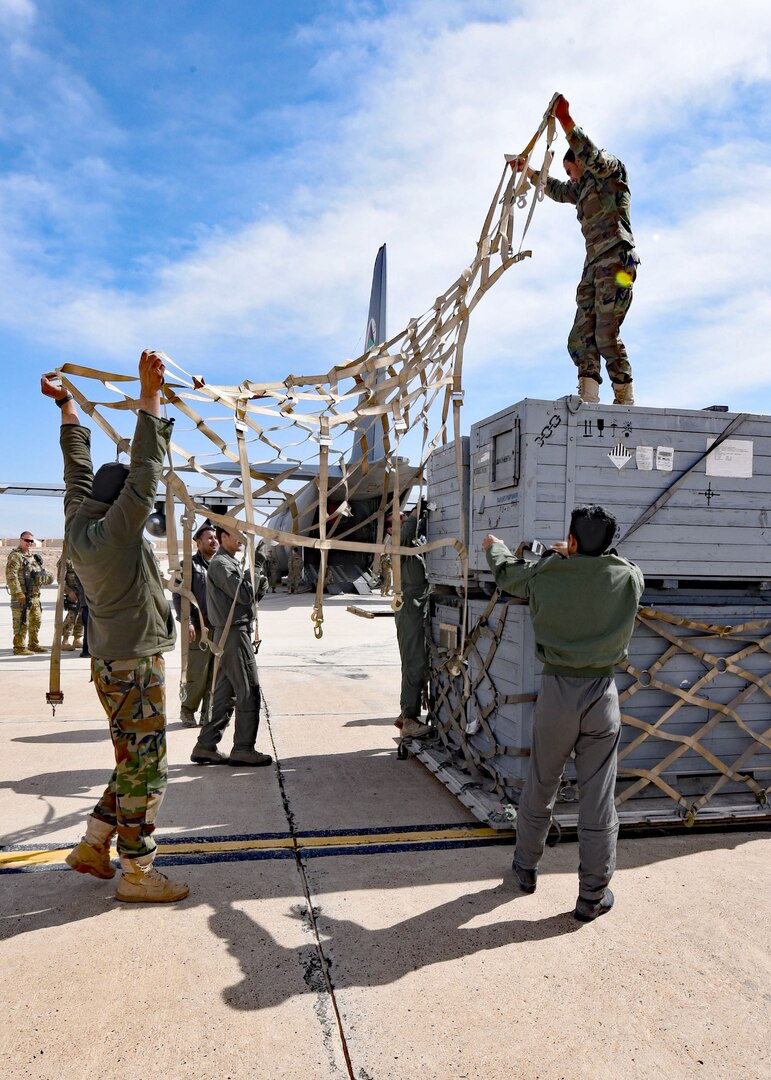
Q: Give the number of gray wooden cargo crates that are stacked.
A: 4